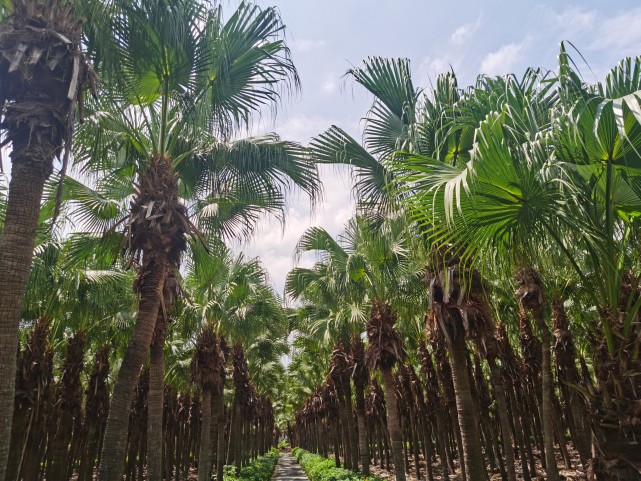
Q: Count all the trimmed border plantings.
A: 2